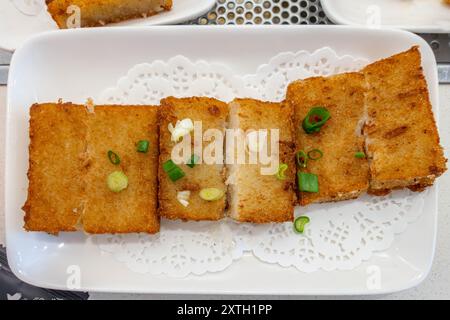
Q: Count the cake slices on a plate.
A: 6